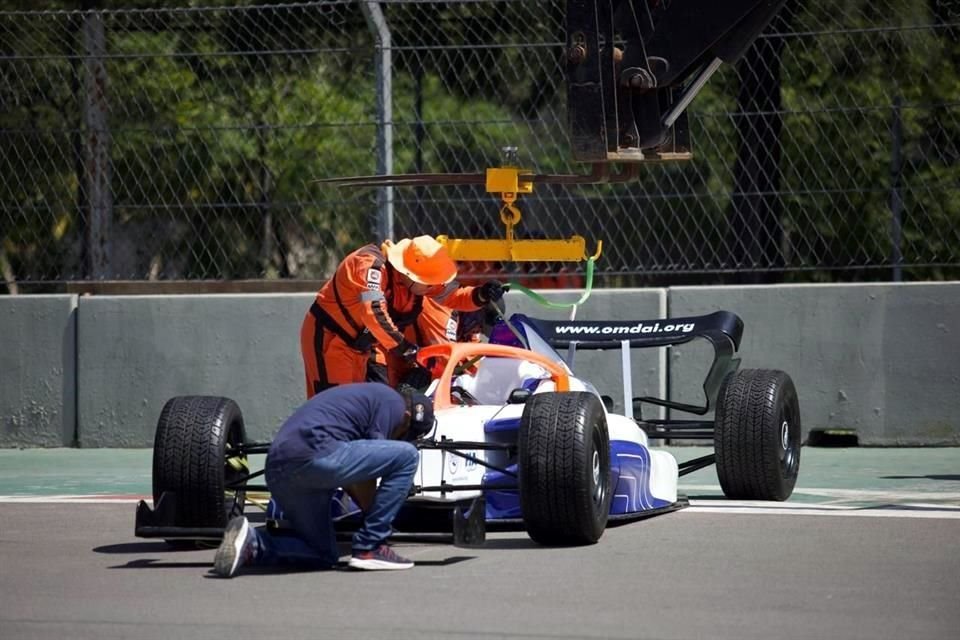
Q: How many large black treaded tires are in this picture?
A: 3